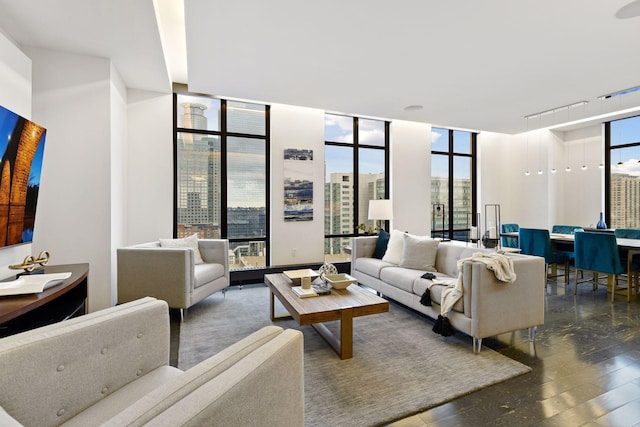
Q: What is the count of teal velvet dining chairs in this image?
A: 5